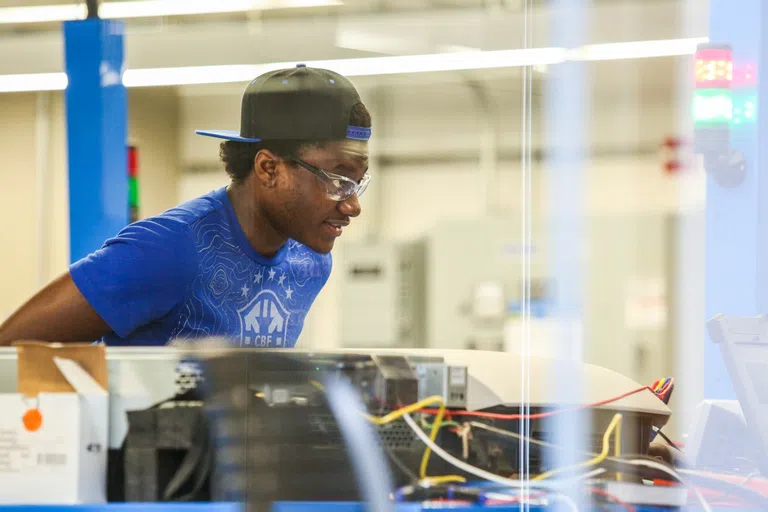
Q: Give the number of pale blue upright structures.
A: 2